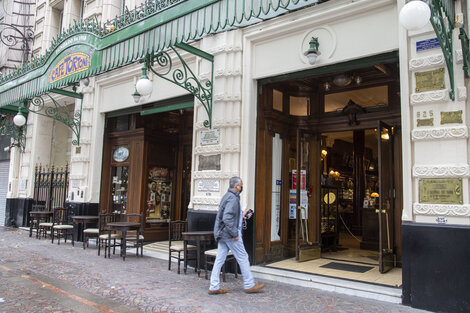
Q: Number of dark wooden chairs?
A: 8